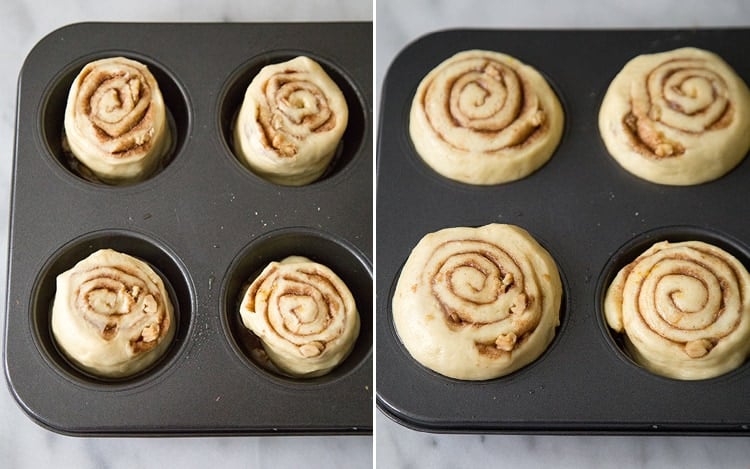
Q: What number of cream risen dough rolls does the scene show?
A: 4